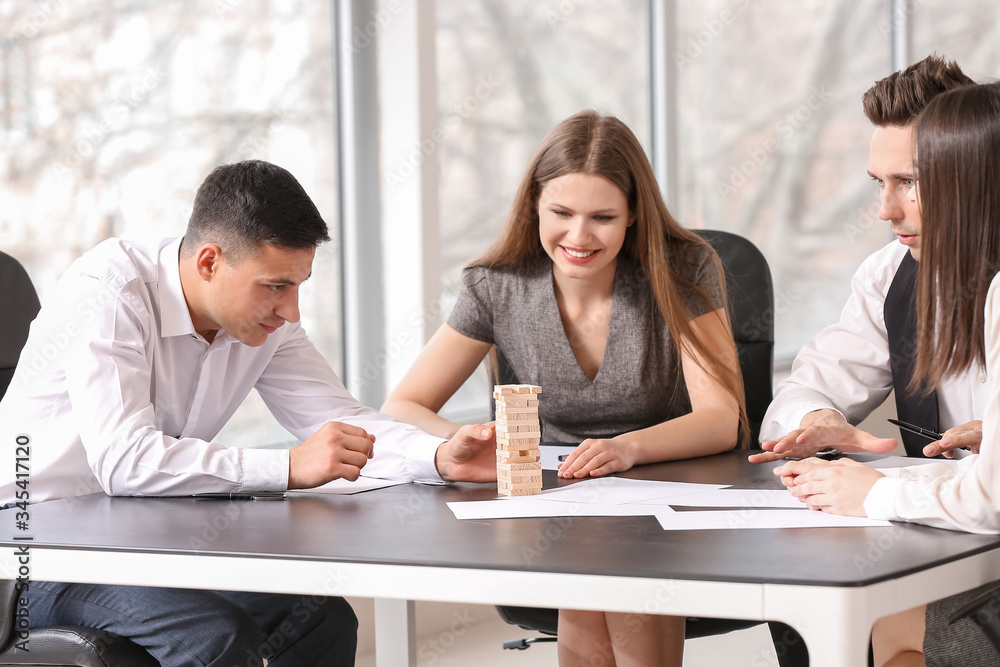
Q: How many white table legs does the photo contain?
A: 2